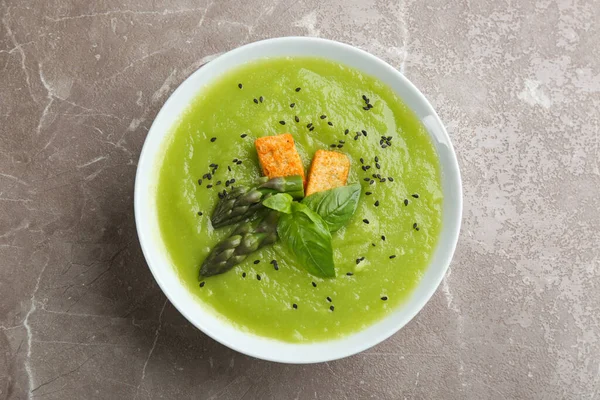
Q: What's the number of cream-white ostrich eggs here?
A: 0